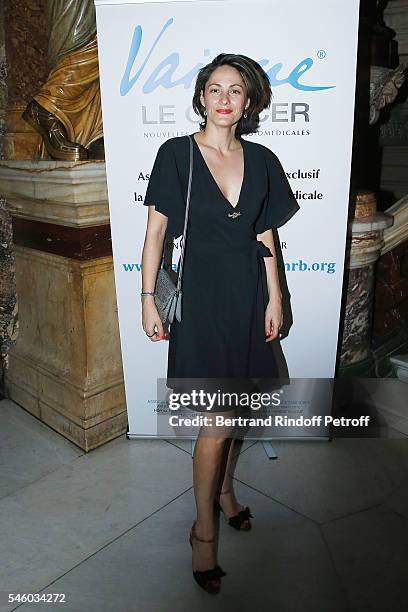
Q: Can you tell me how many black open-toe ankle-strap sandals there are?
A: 2